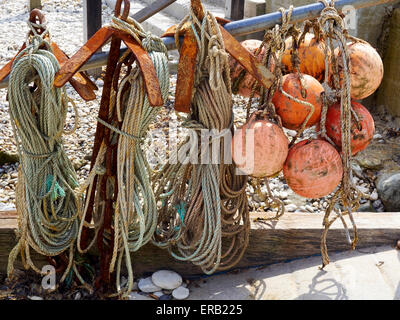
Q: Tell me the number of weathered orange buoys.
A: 7